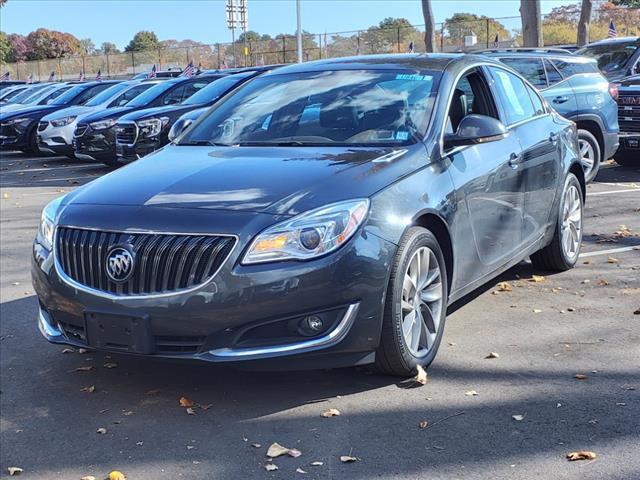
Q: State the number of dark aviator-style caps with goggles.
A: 0